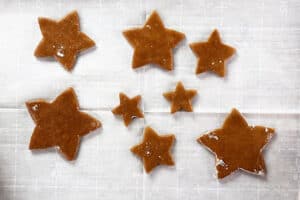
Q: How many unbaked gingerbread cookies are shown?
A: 8